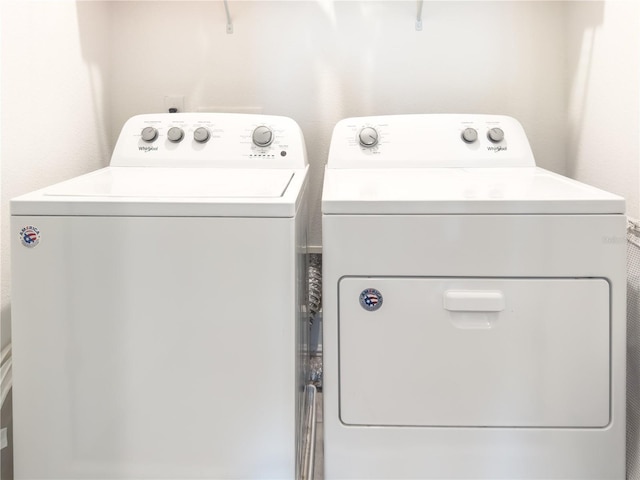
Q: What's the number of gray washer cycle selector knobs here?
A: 4